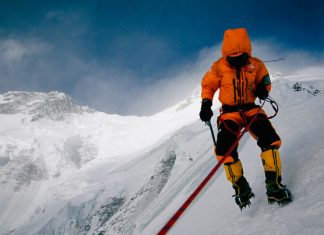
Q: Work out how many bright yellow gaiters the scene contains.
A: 2